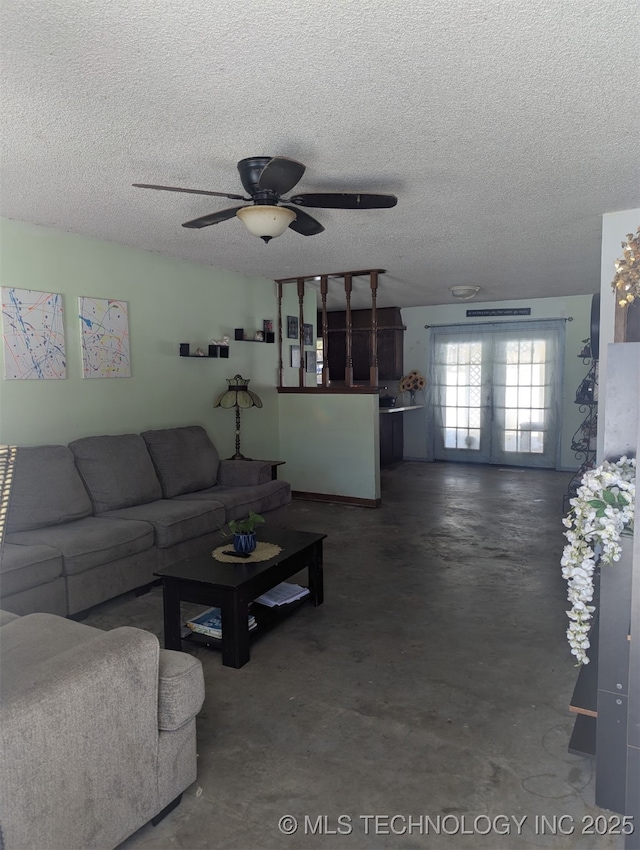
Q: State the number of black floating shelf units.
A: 2